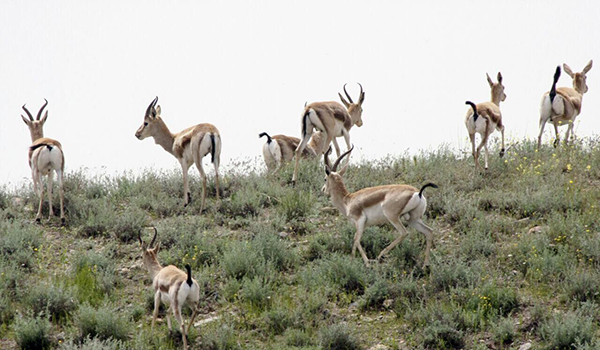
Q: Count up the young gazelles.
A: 2